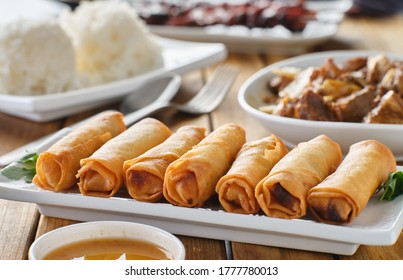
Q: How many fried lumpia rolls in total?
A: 7